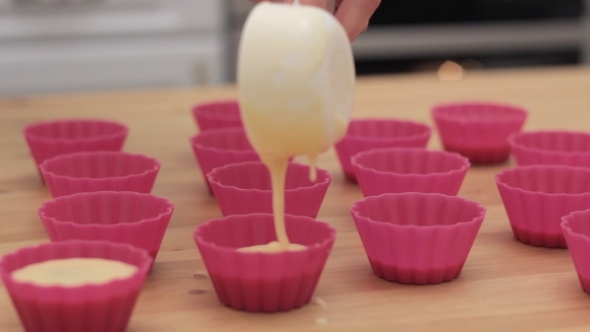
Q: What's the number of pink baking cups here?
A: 15